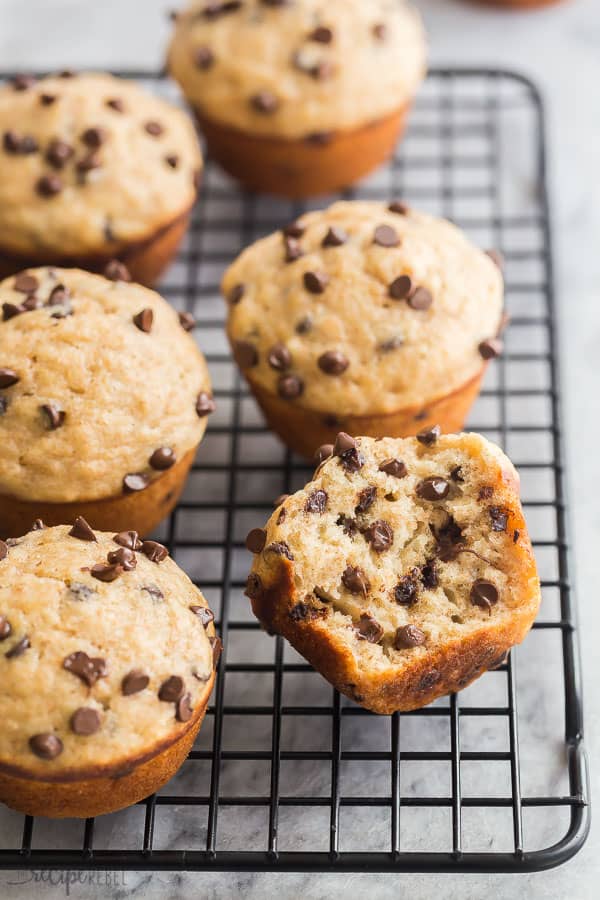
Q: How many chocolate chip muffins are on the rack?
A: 6